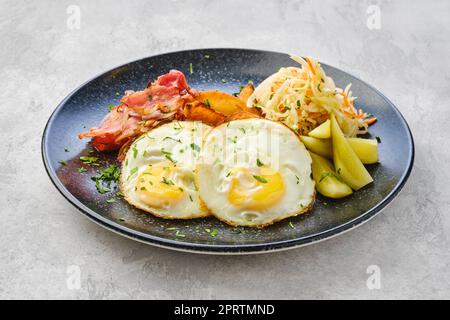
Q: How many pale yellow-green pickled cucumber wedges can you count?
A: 4